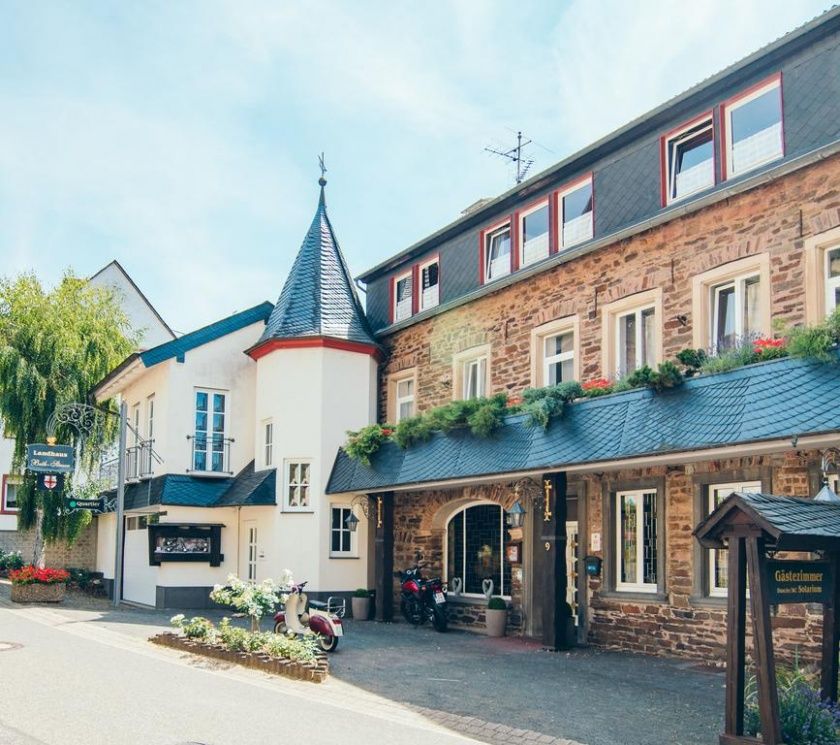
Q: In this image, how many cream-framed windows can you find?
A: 6